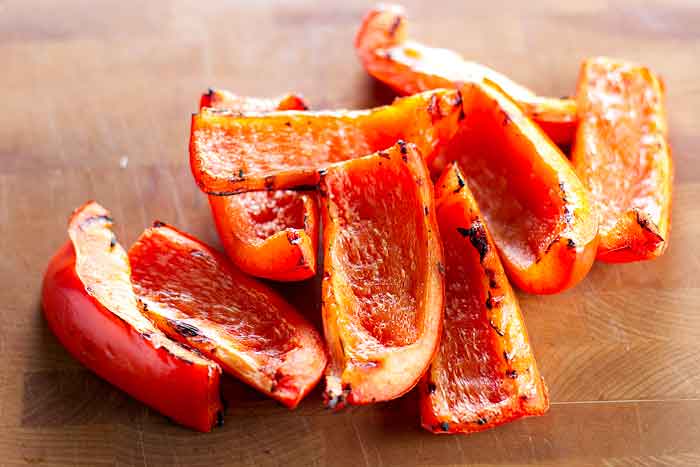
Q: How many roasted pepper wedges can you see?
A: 9